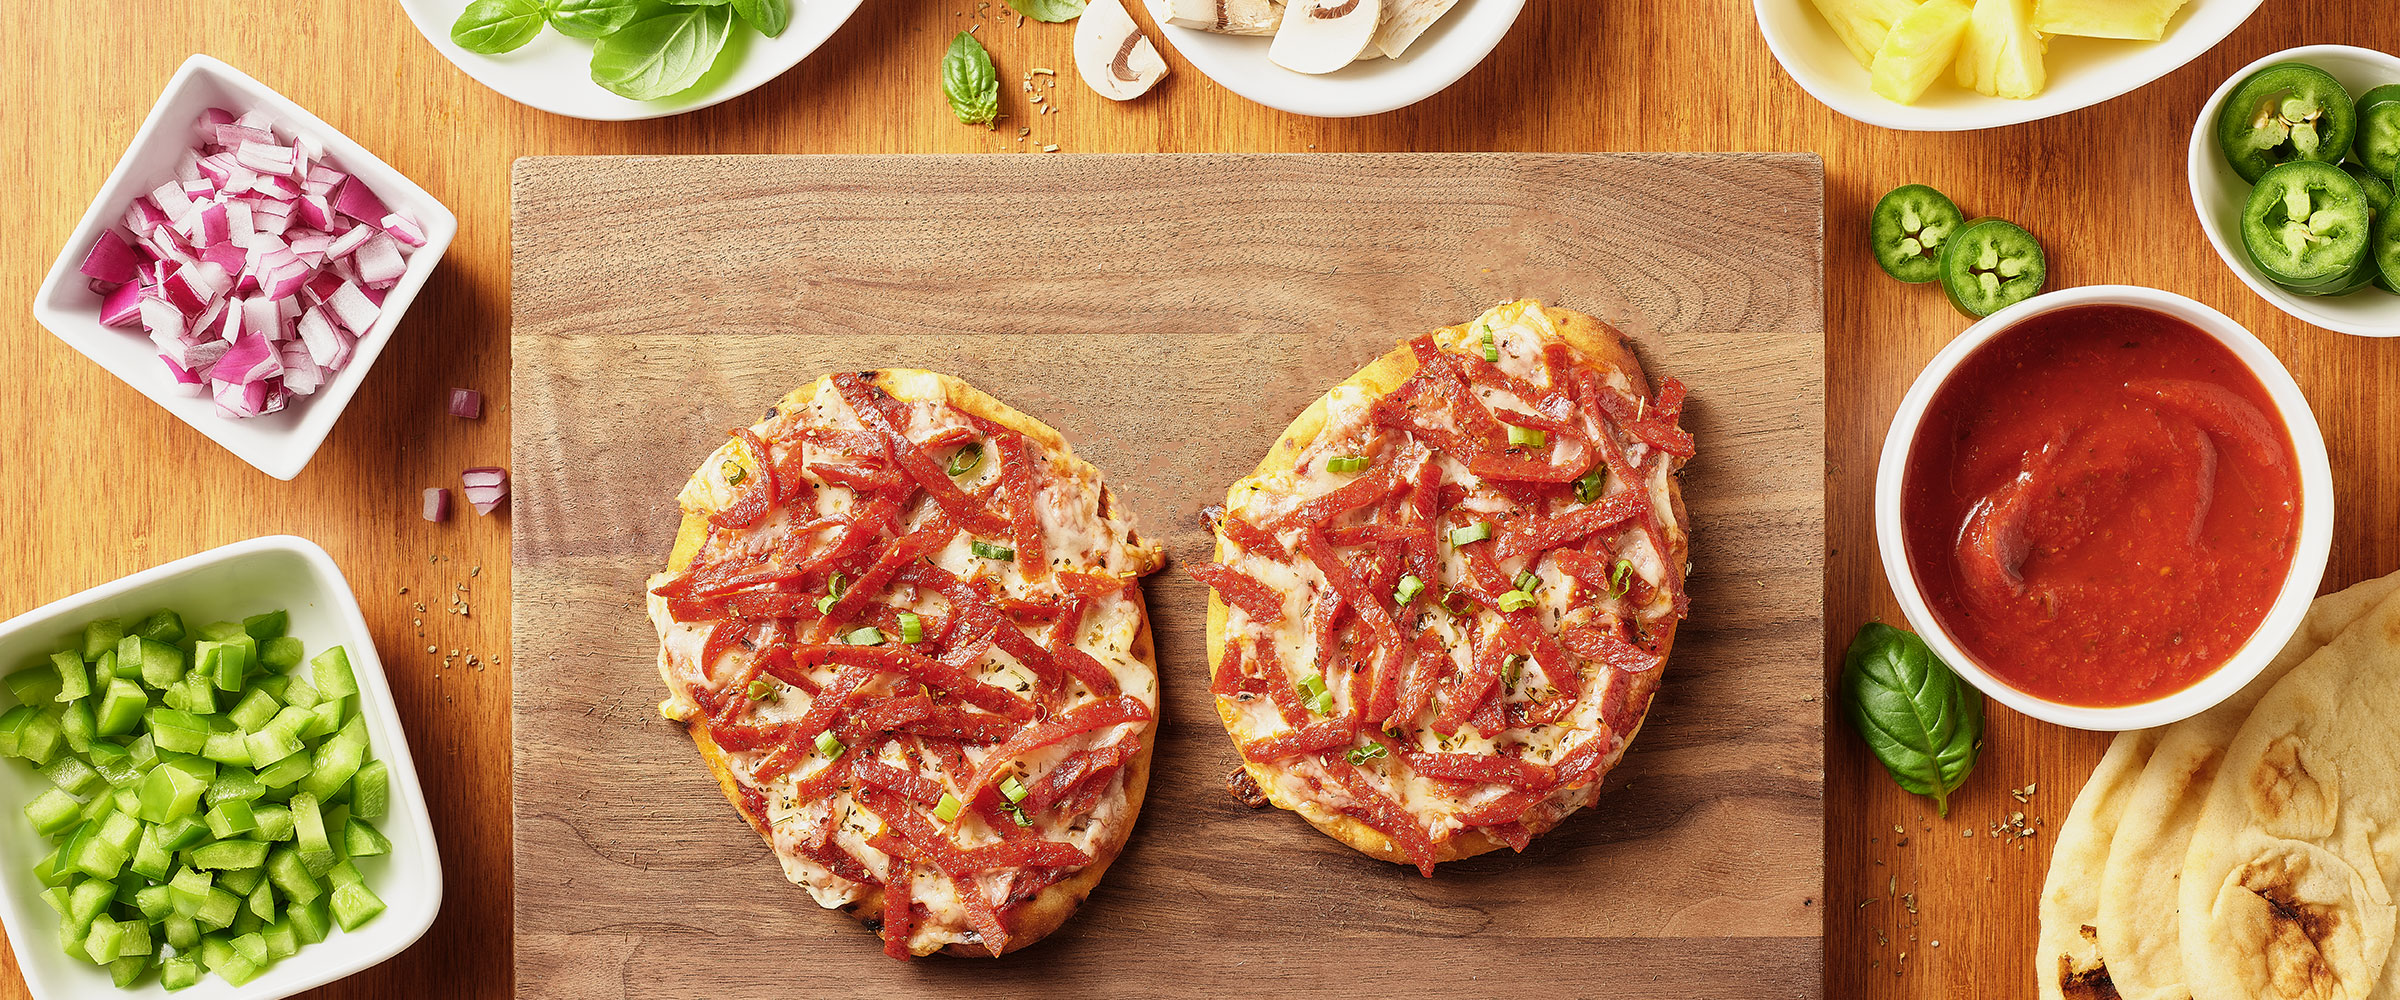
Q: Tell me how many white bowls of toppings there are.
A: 7